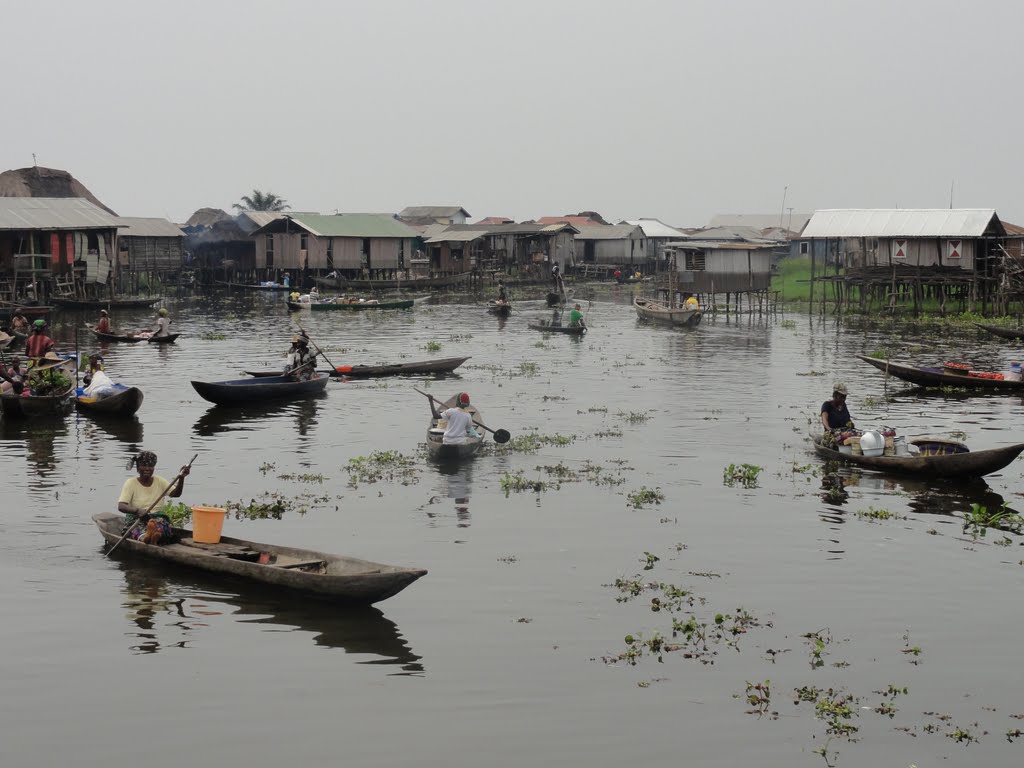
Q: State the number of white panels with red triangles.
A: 2